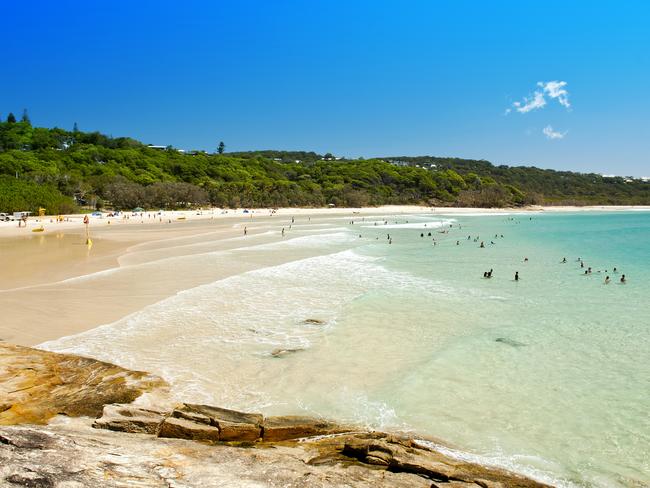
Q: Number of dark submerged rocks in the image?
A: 3